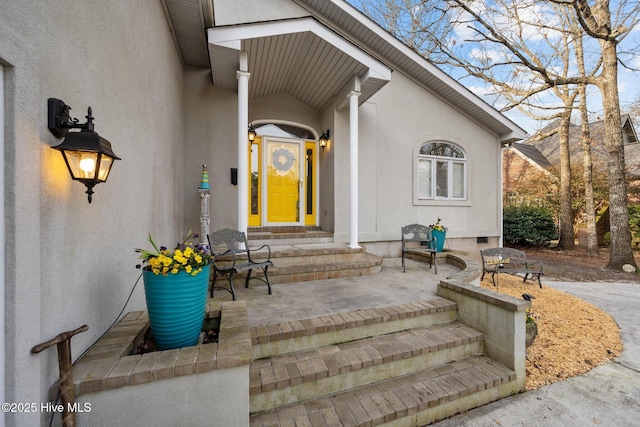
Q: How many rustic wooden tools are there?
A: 1